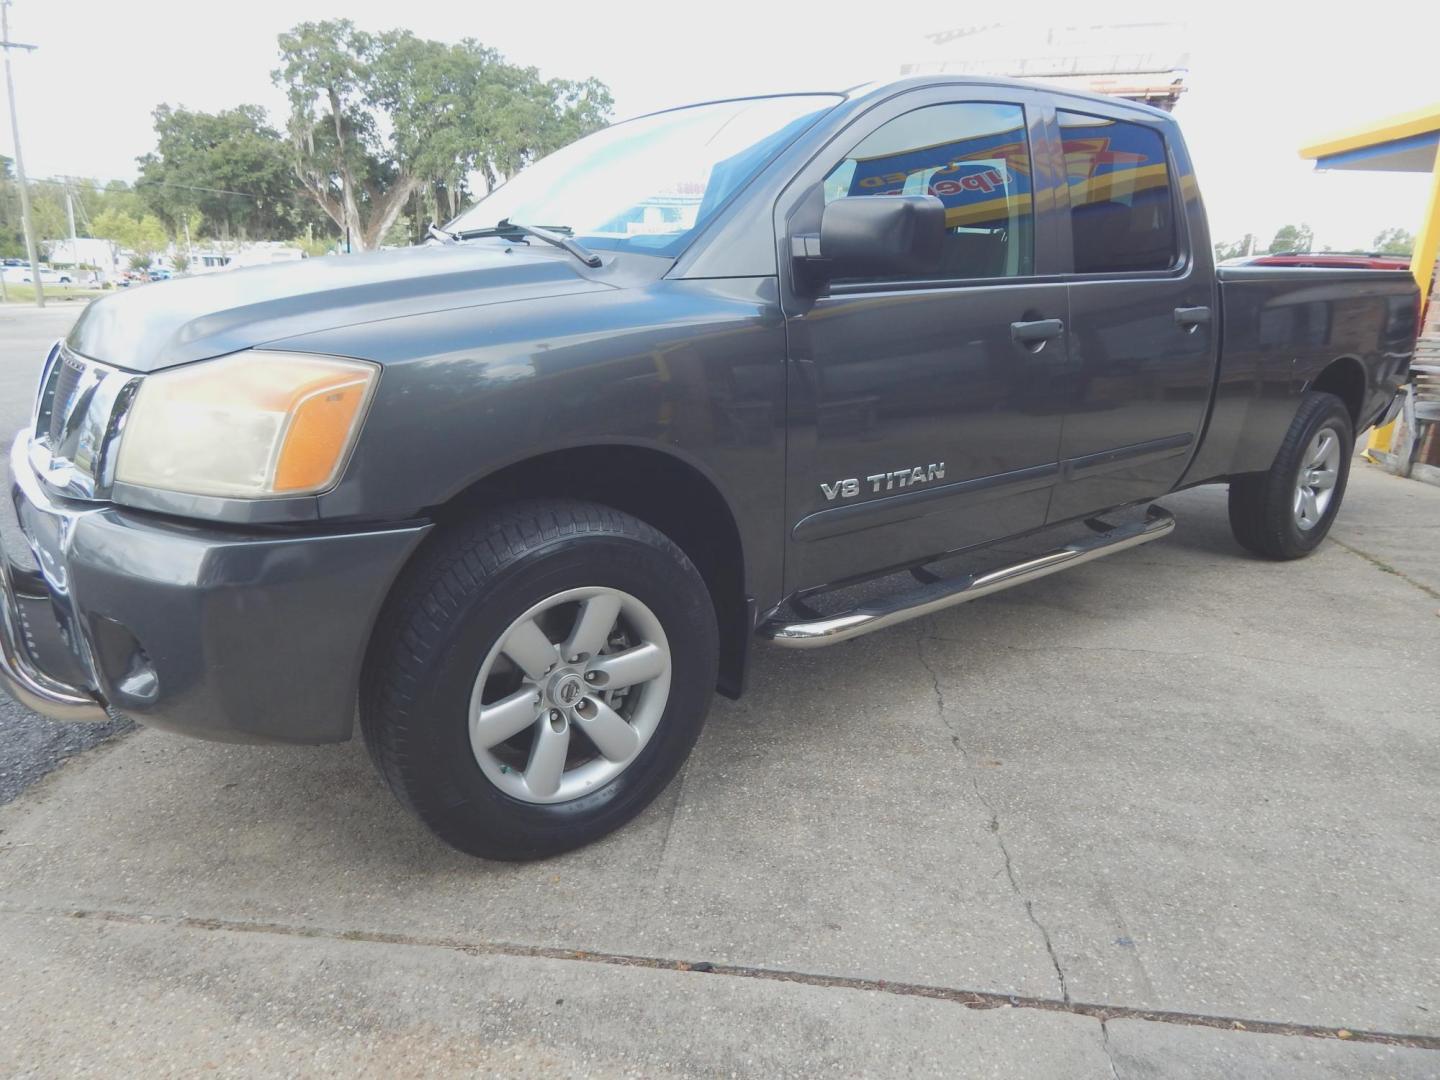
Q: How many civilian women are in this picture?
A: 0